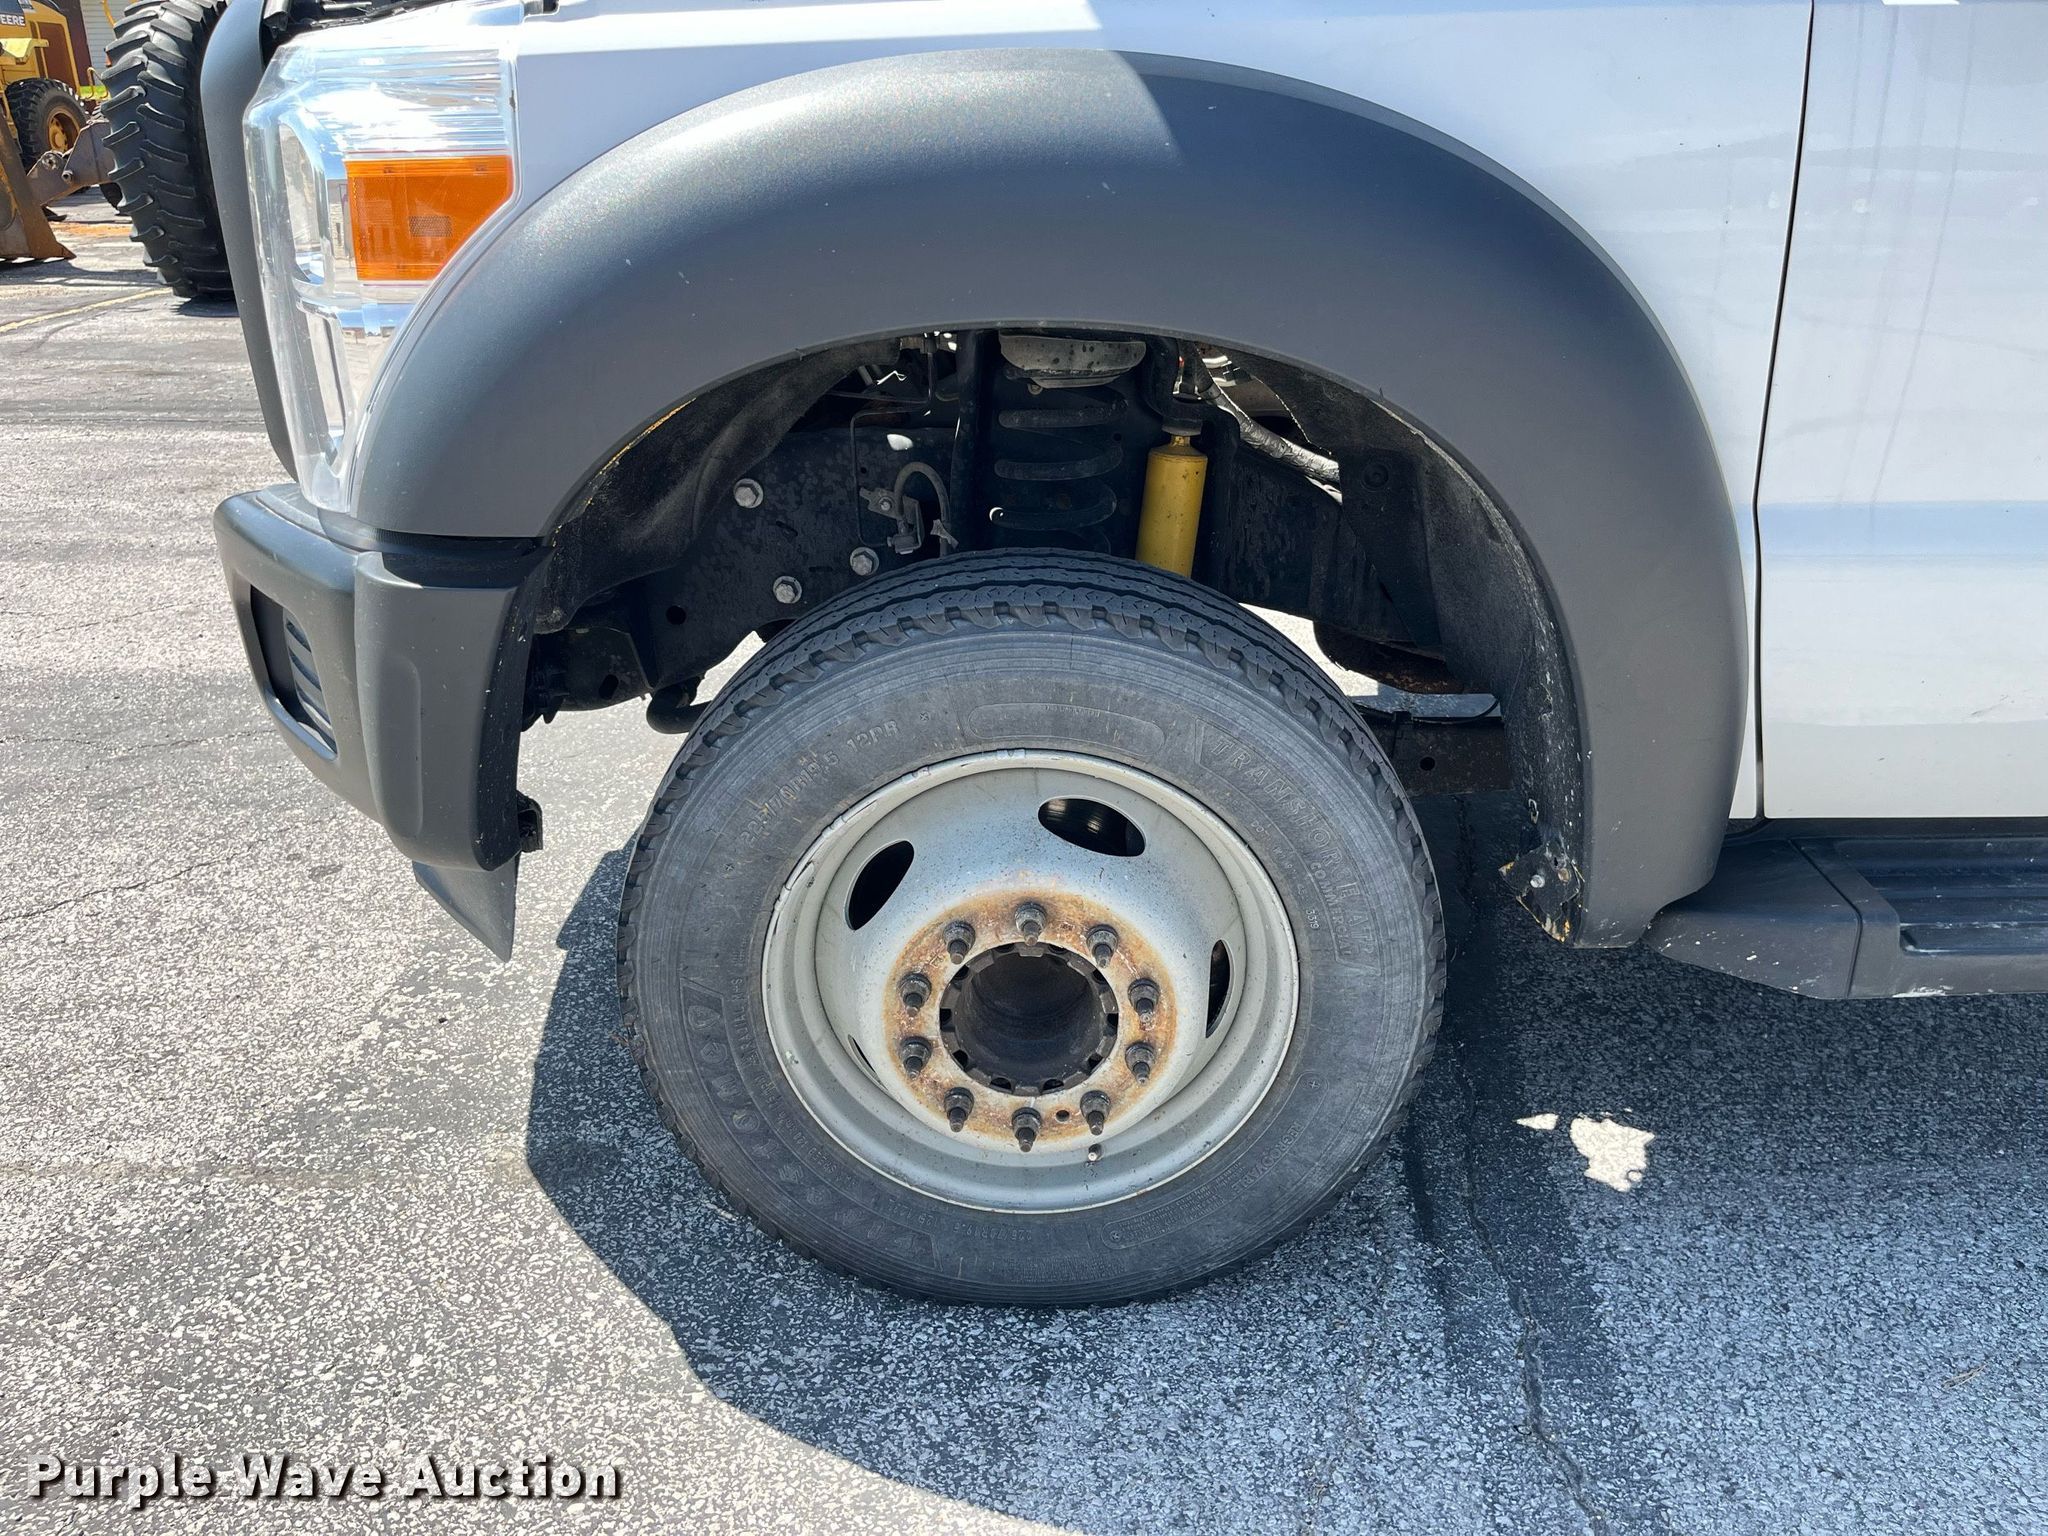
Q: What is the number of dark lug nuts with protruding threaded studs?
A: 10